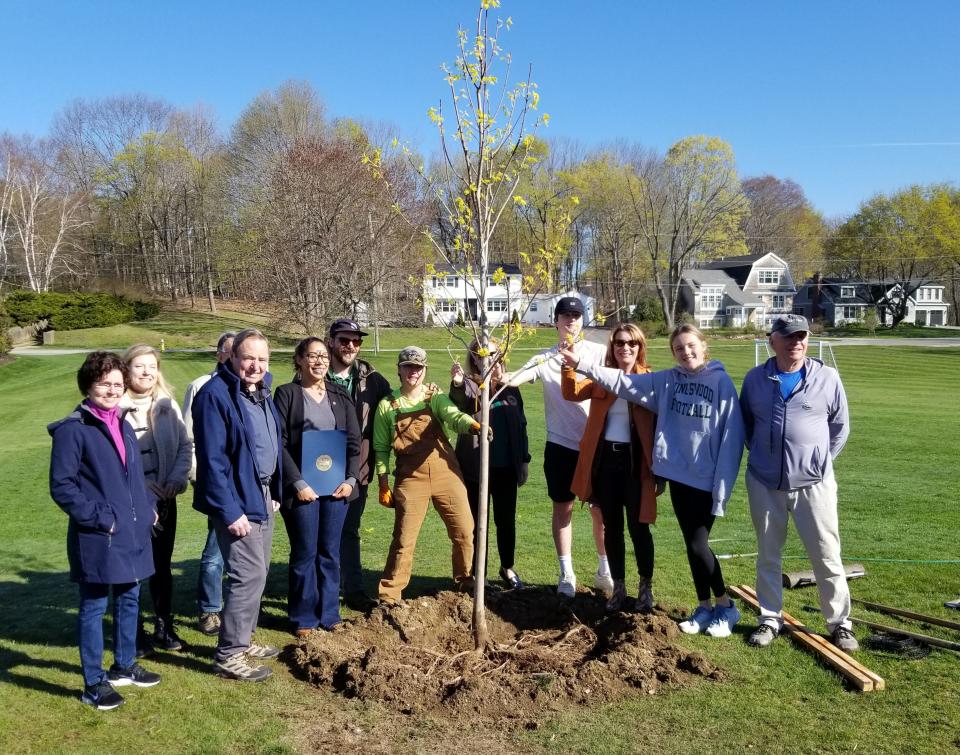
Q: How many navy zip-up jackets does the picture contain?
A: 2